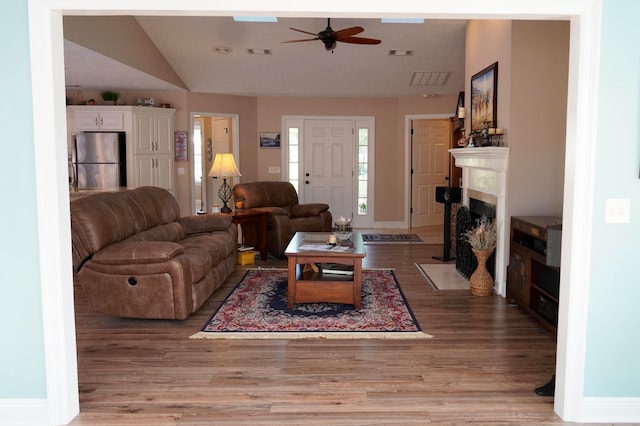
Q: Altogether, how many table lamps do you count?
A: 1